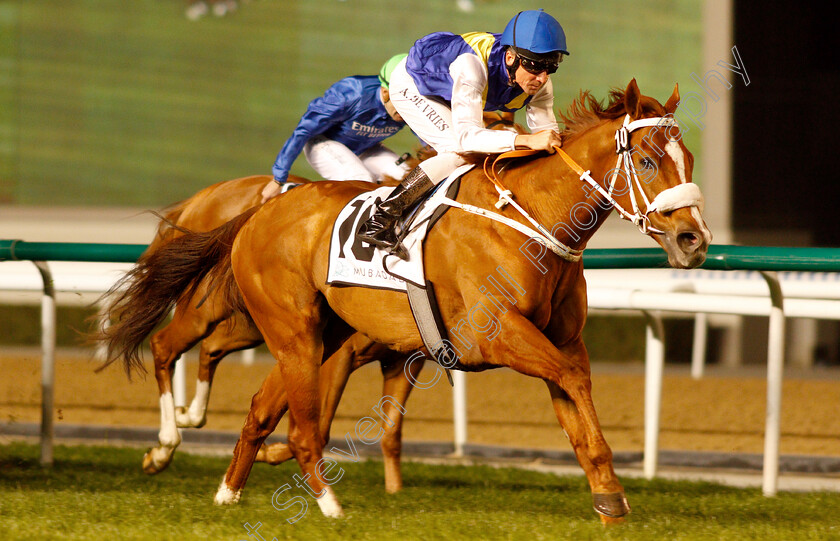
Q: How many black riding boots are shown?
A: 1